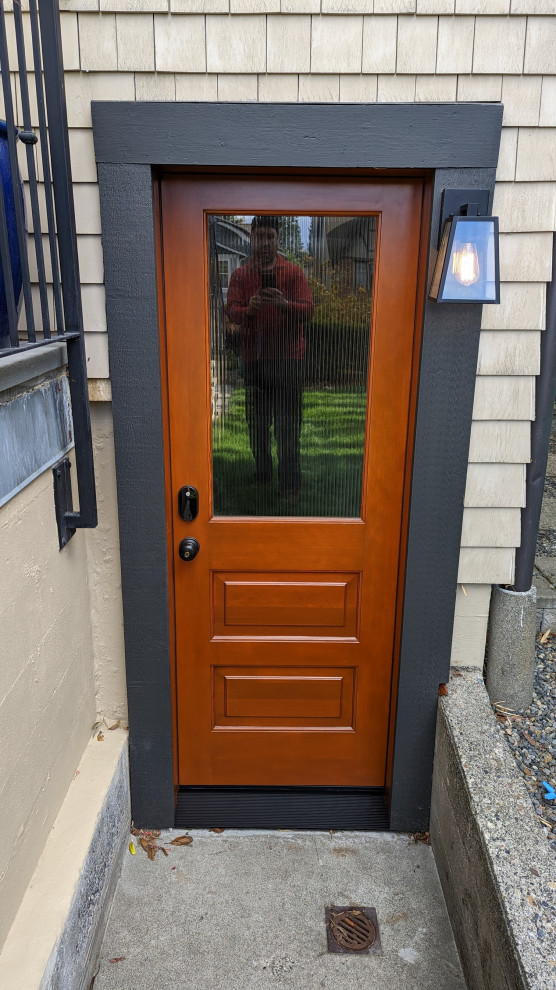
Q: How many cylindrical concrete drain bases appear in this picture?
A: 1